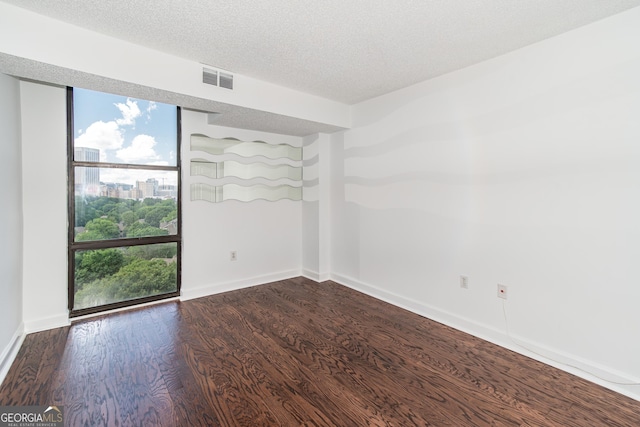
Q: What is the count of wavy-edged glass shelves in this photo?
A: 3